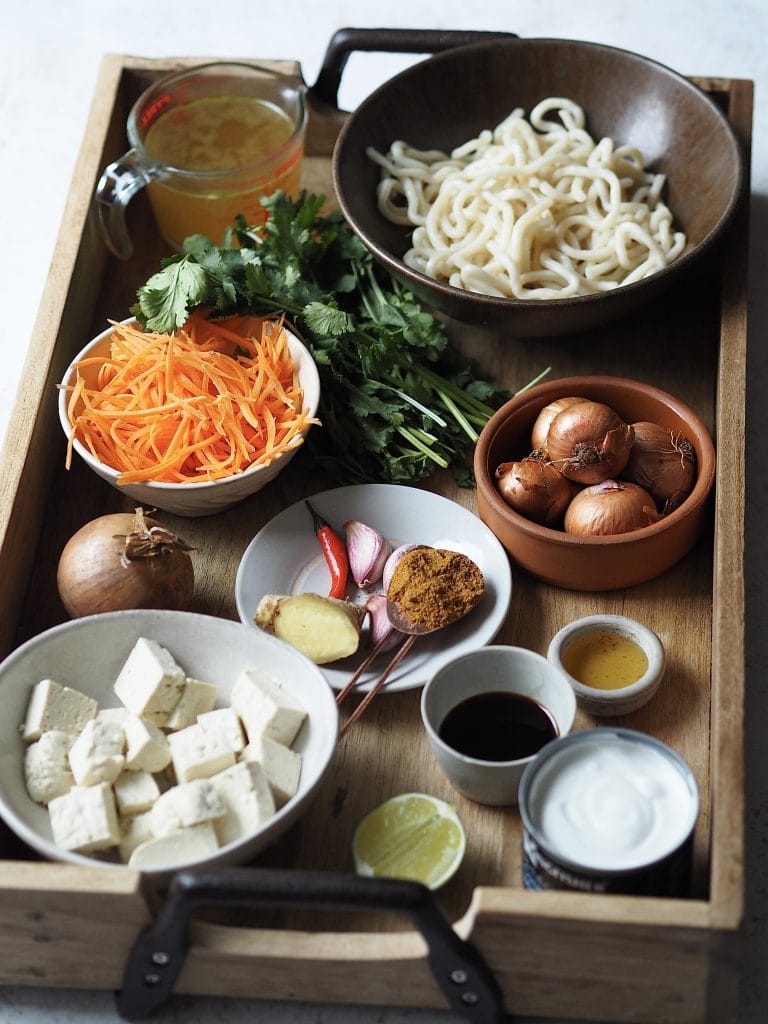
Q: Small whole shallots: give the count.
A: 5